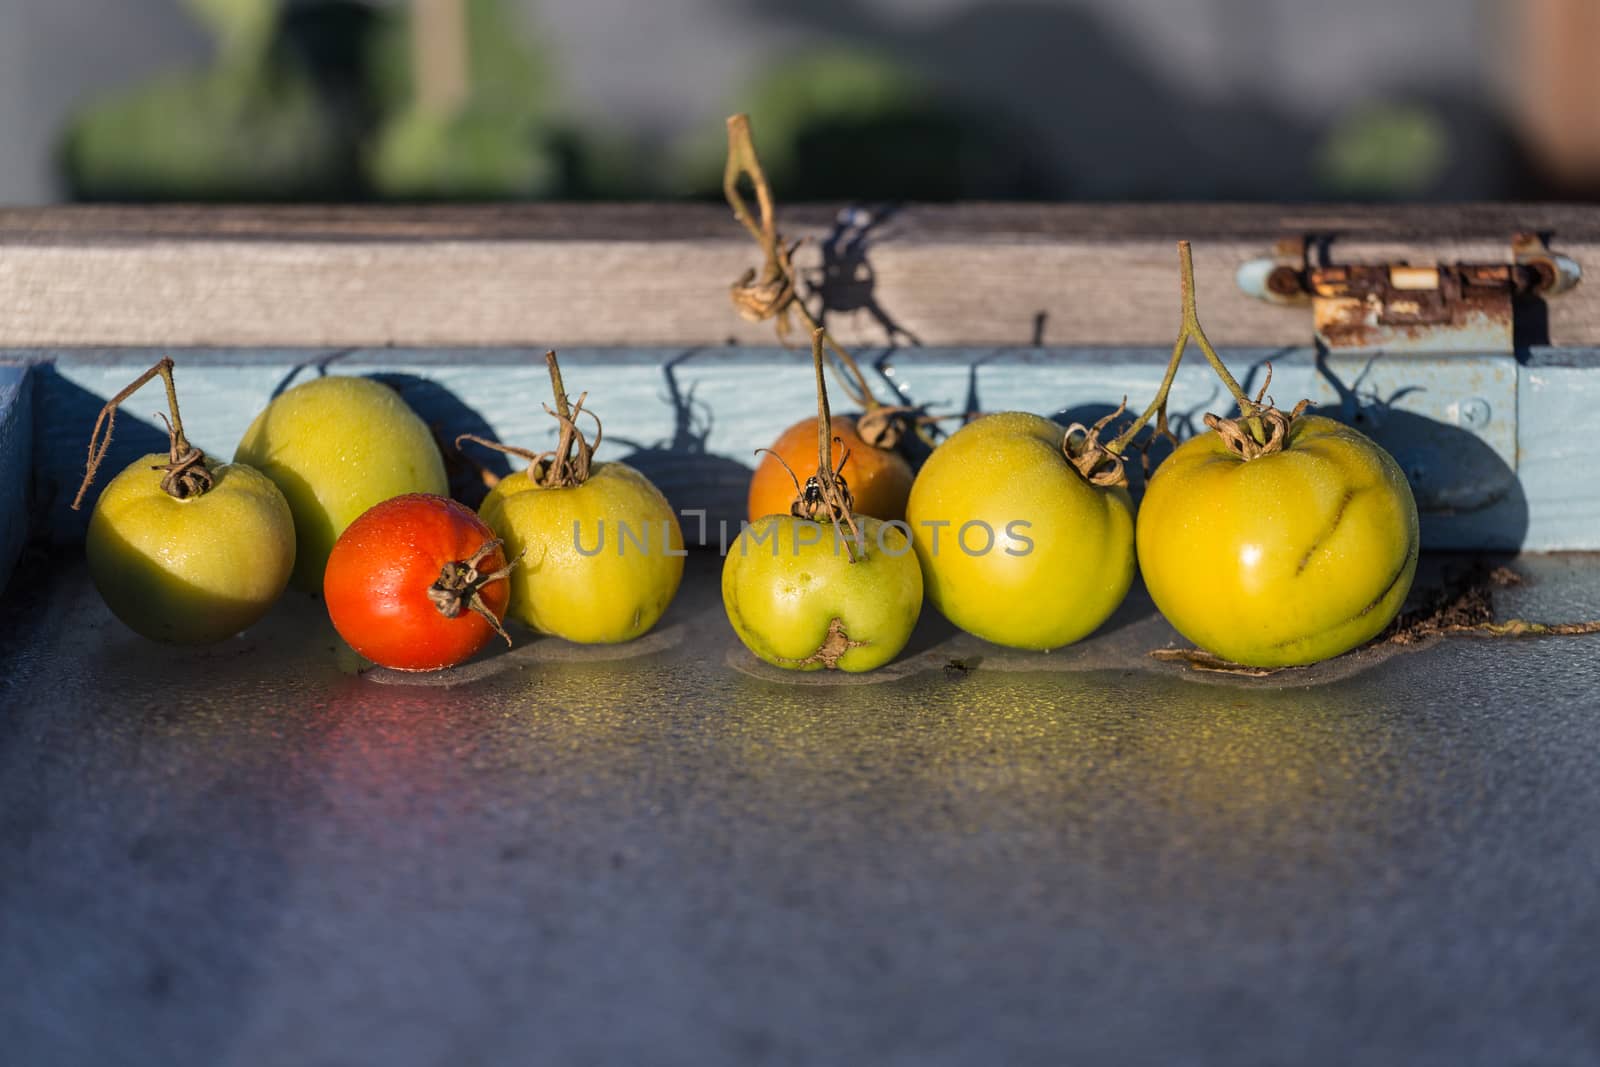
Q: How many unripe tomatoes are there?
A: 6